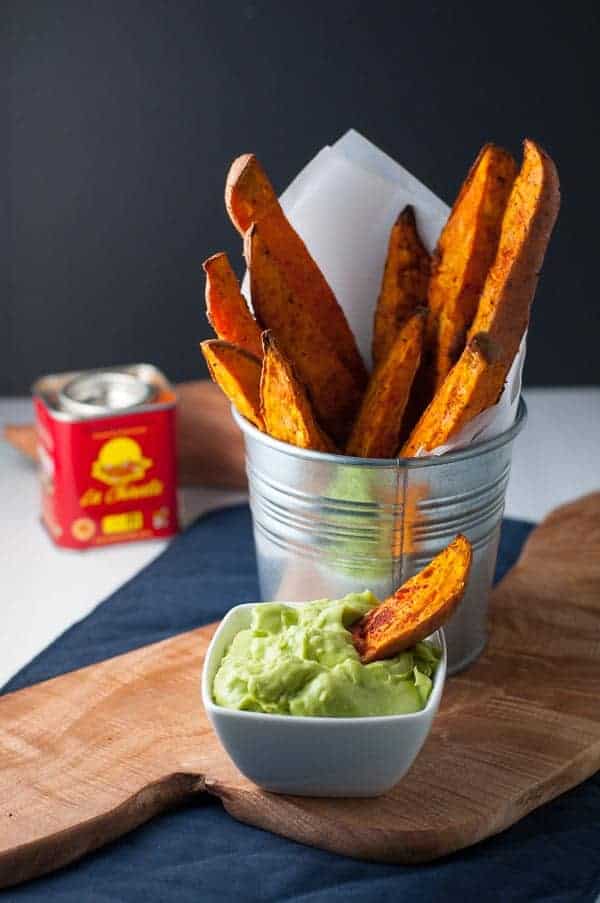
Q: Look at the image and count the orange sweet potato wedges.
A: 11